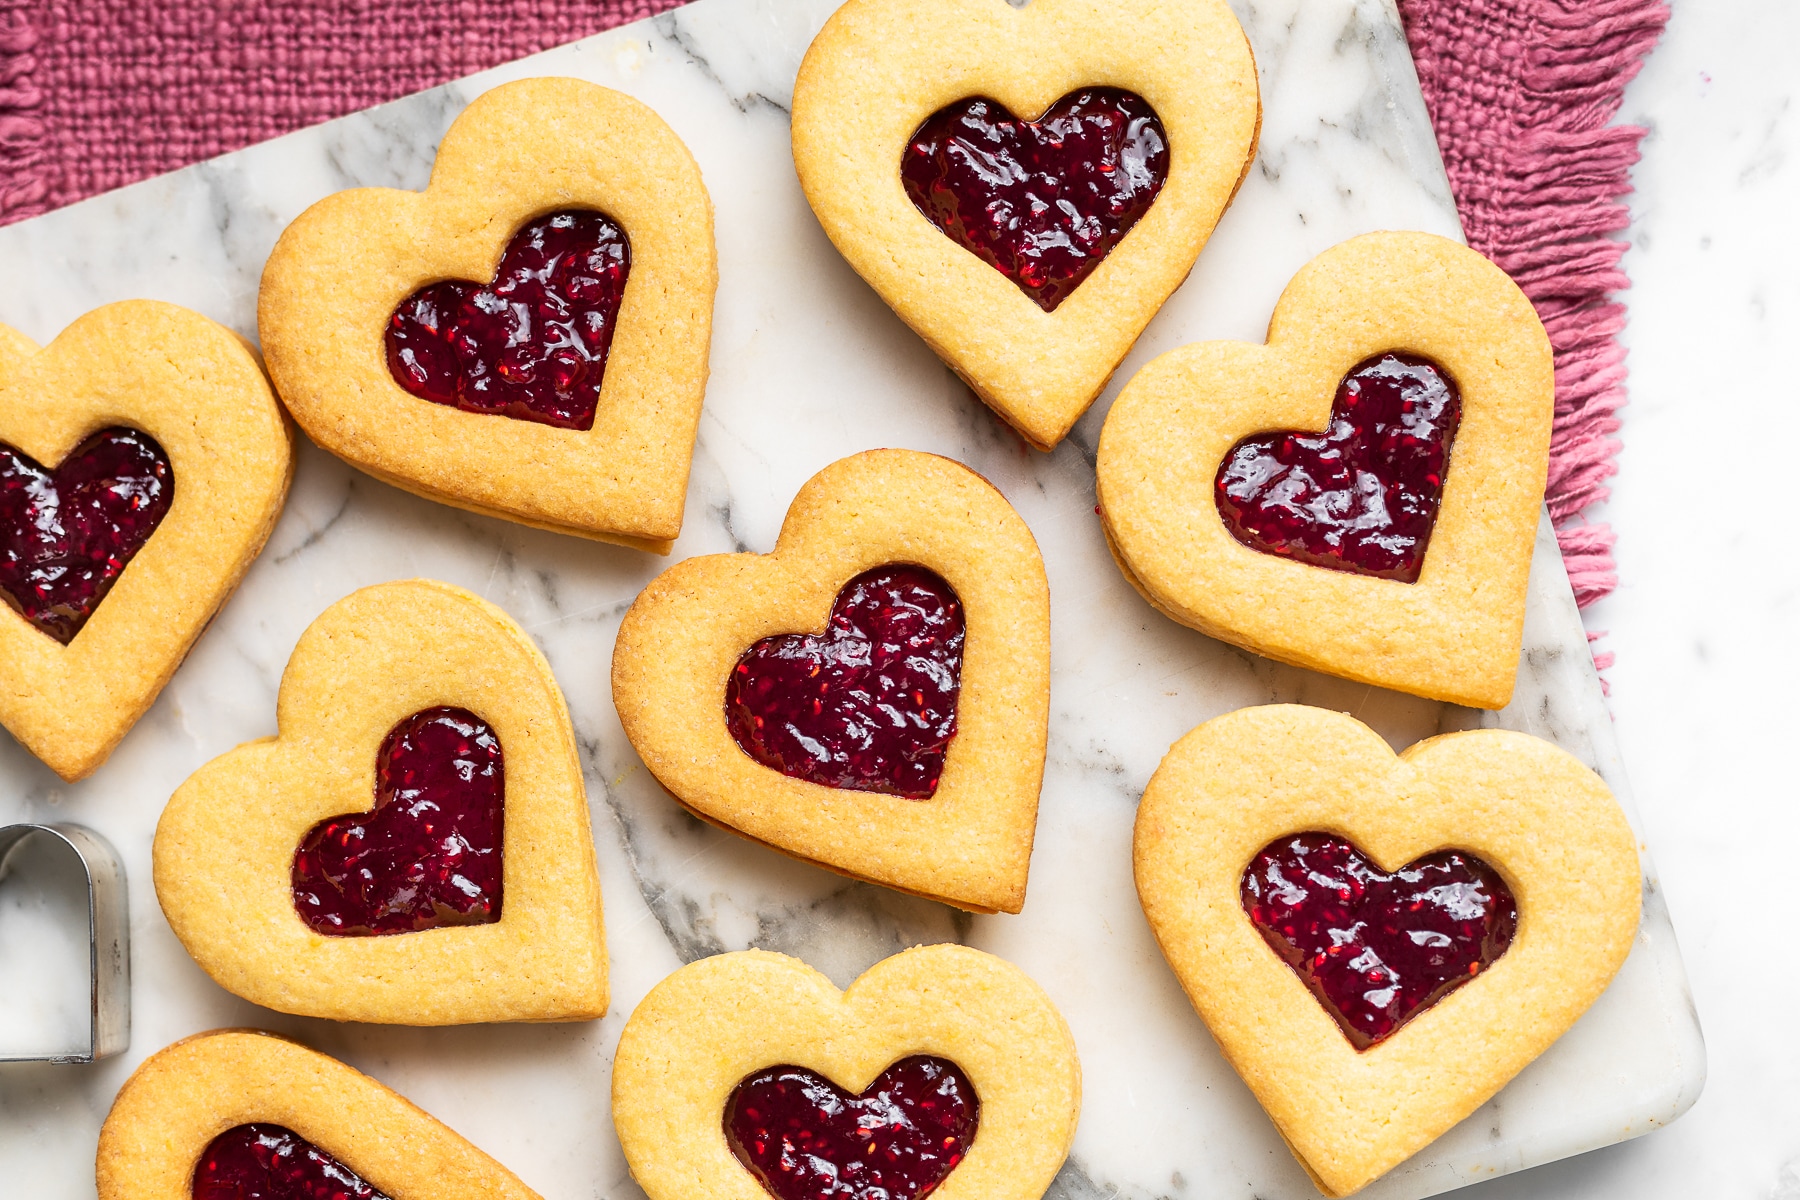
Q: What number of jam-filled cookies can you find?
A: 9